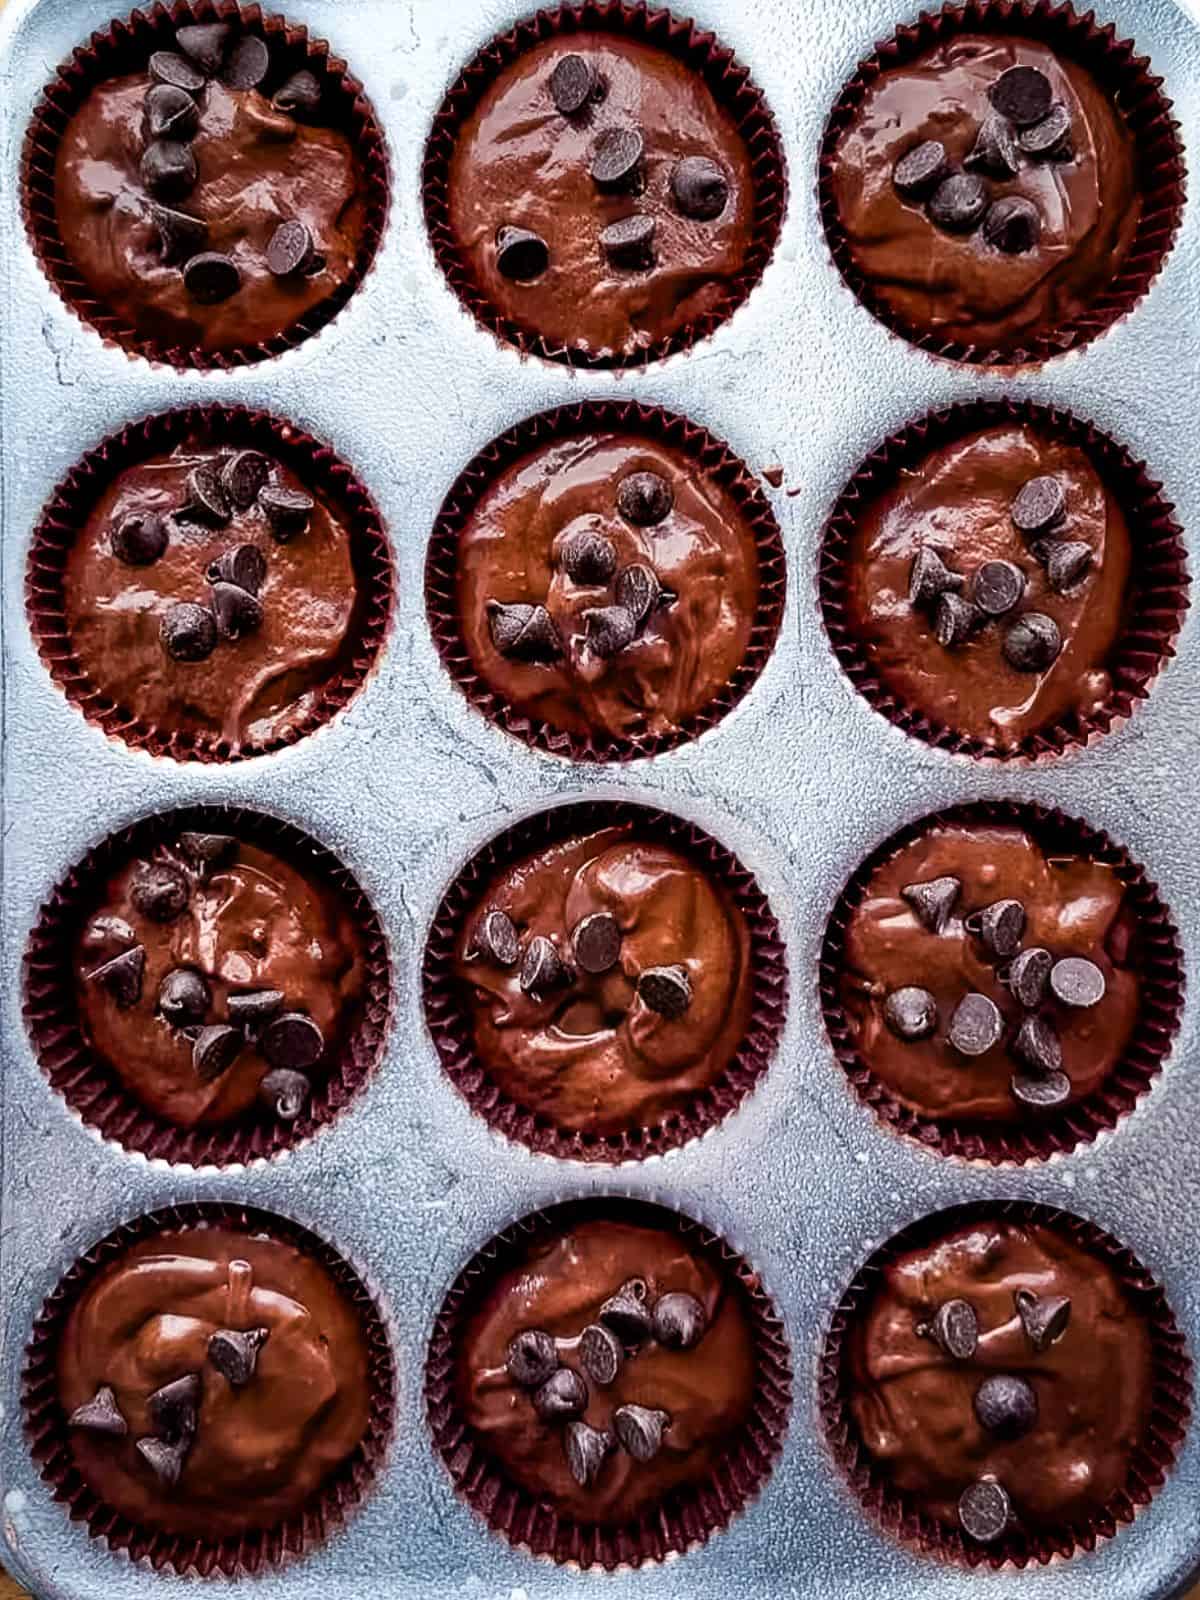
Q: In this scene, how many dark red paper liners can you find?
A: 12